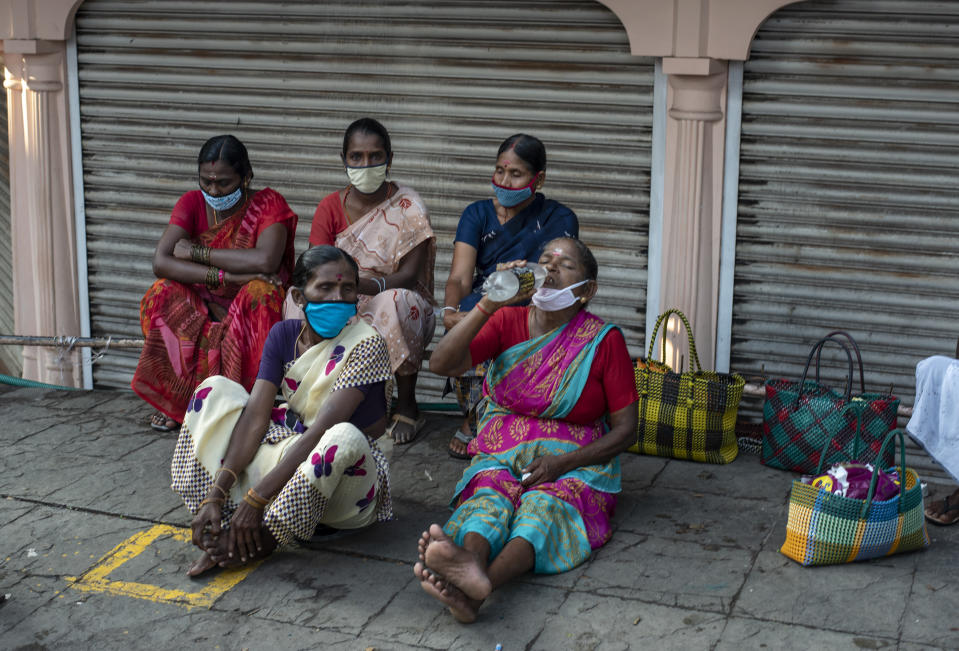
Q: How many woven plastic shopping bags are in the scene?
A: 3